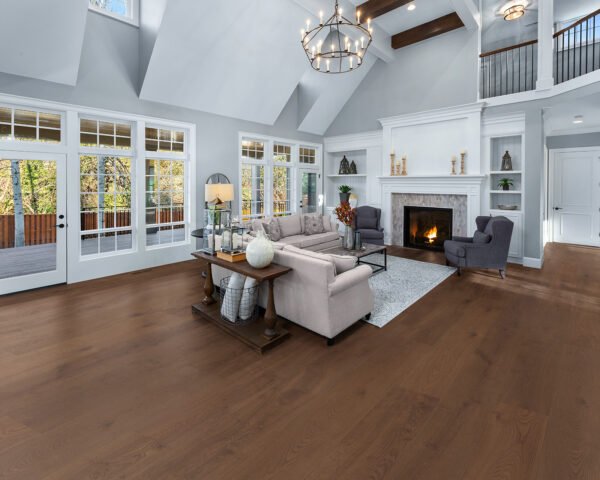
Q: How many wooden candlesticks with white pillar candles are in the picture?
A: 5